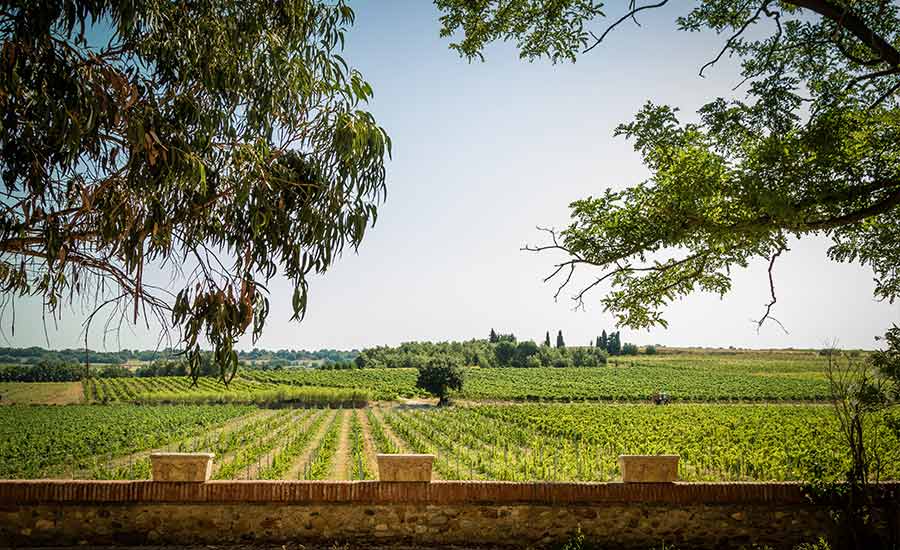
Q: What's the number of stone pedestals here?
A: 3